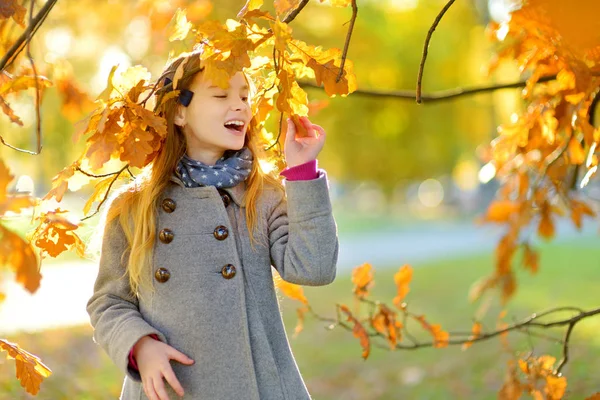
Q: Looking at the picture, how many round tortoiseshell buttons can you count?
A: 6